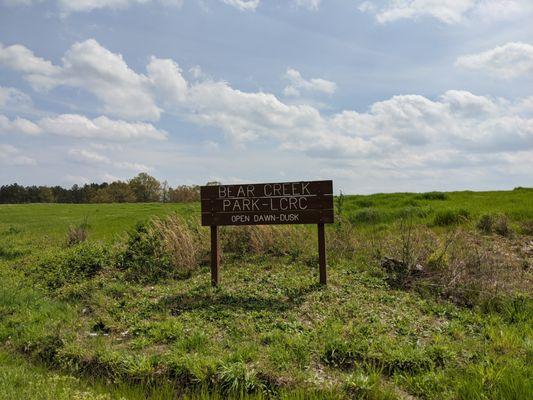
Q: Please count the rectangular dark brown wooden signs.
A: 1